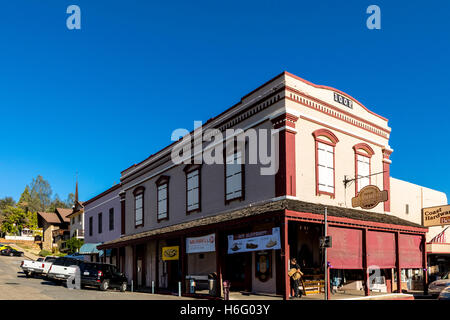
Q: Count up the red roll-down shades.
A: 3